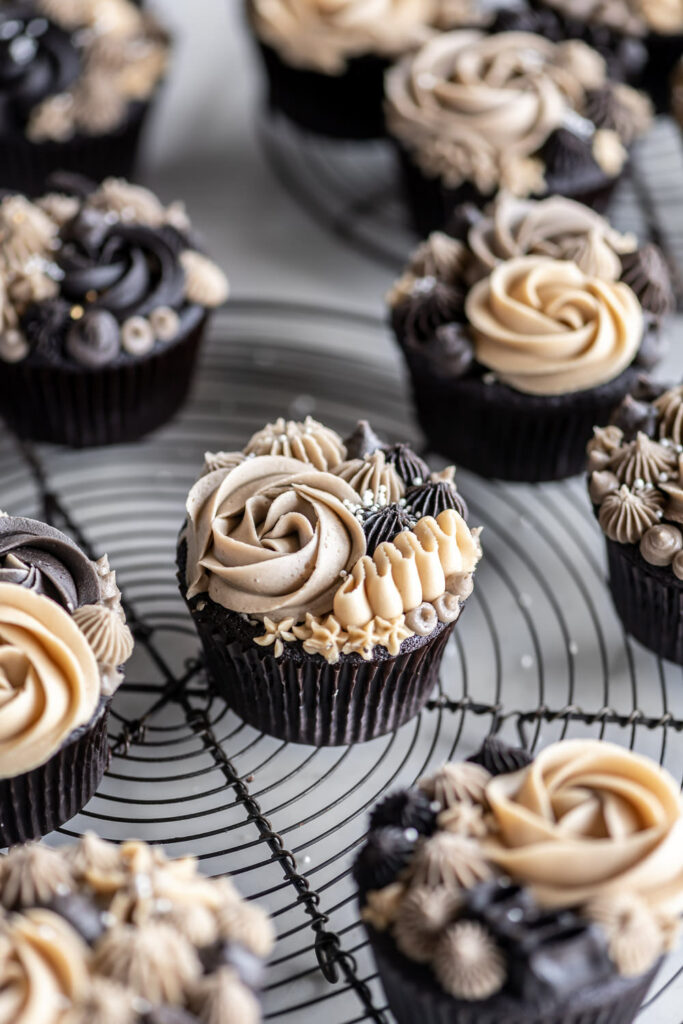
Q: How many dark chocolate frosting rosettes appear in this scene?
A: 3